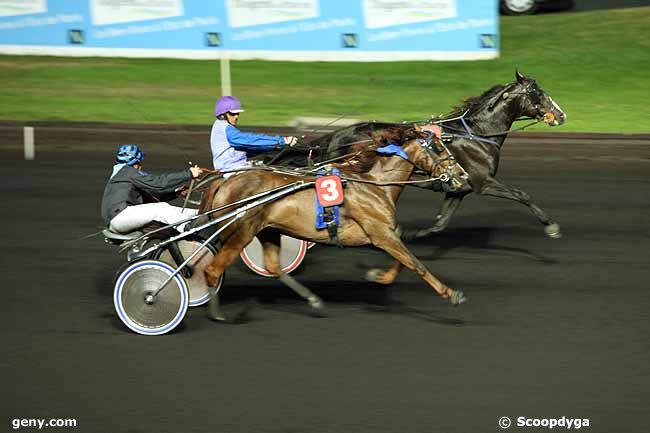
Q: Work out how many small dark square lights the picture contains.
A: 4